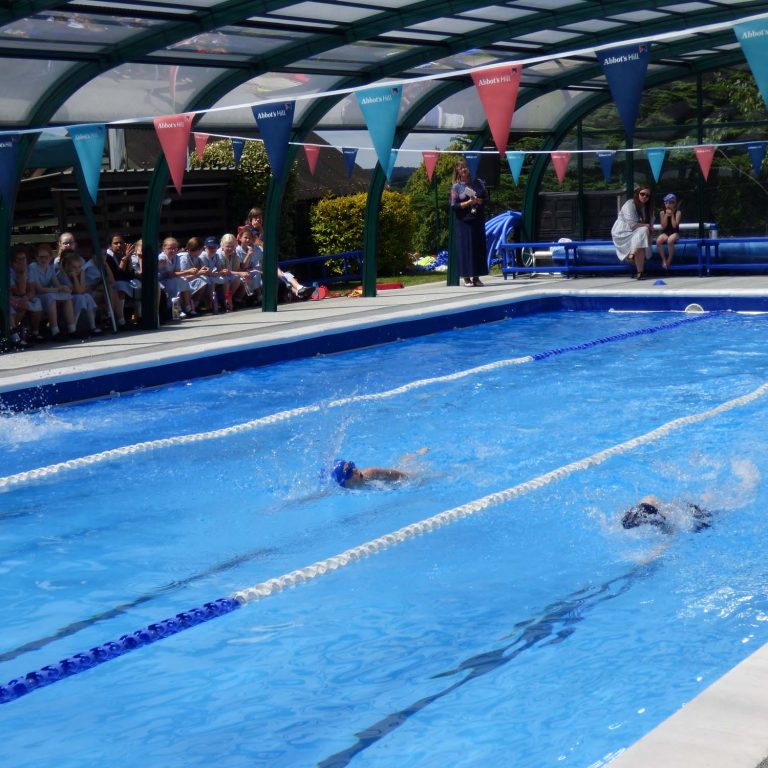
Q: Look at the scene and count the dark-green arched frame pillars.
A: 6